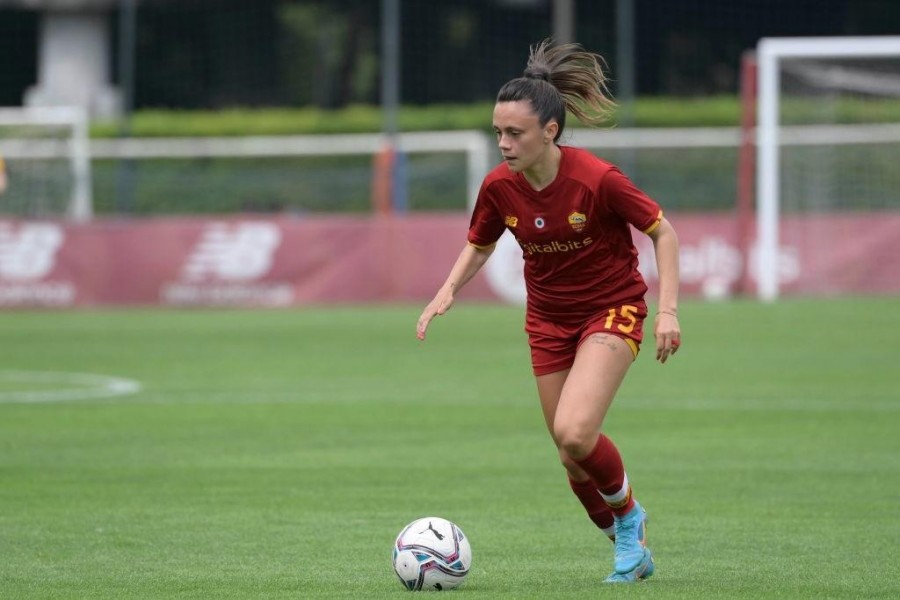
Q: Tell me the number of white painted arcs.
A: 1